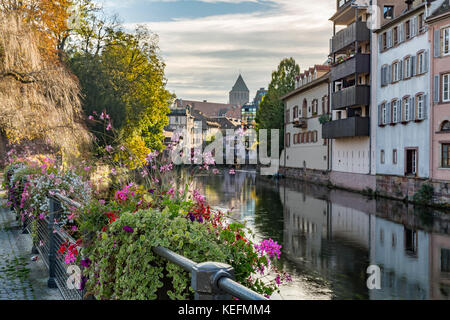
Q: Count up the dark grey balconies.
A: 4